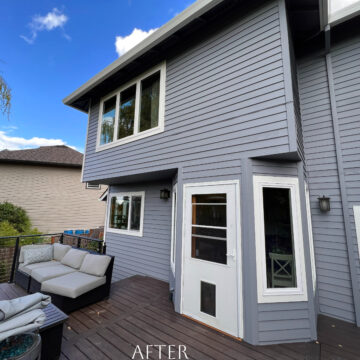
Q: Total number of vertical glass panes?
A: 6